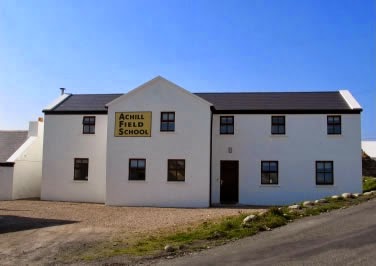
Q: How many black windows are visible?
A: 10